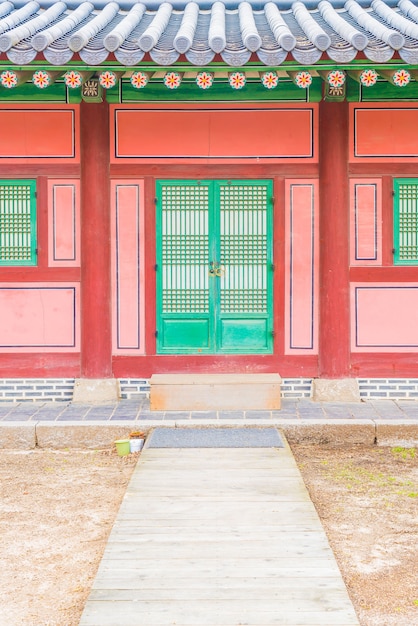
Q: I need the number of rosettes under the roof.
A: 13